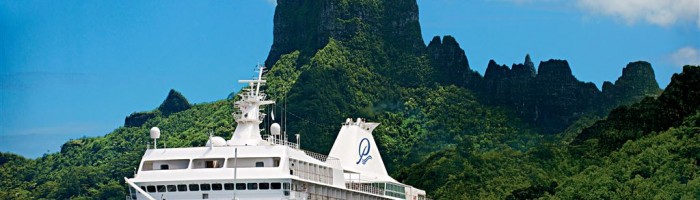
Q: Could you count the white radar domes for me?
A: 3